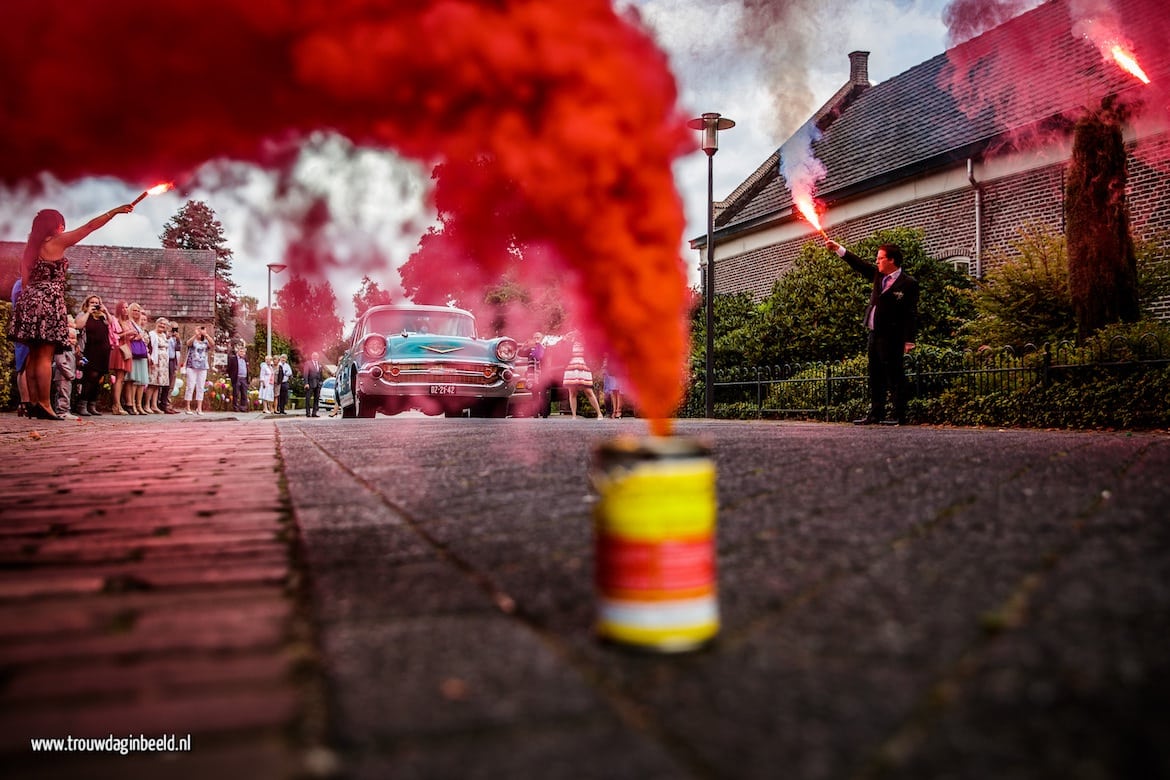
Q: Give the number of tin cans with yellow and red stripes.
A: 1